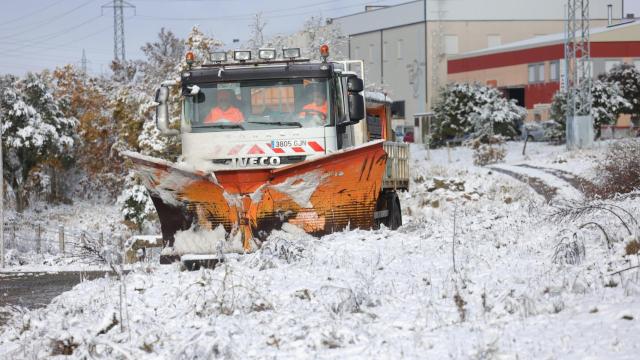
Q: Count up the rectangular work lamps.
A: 4